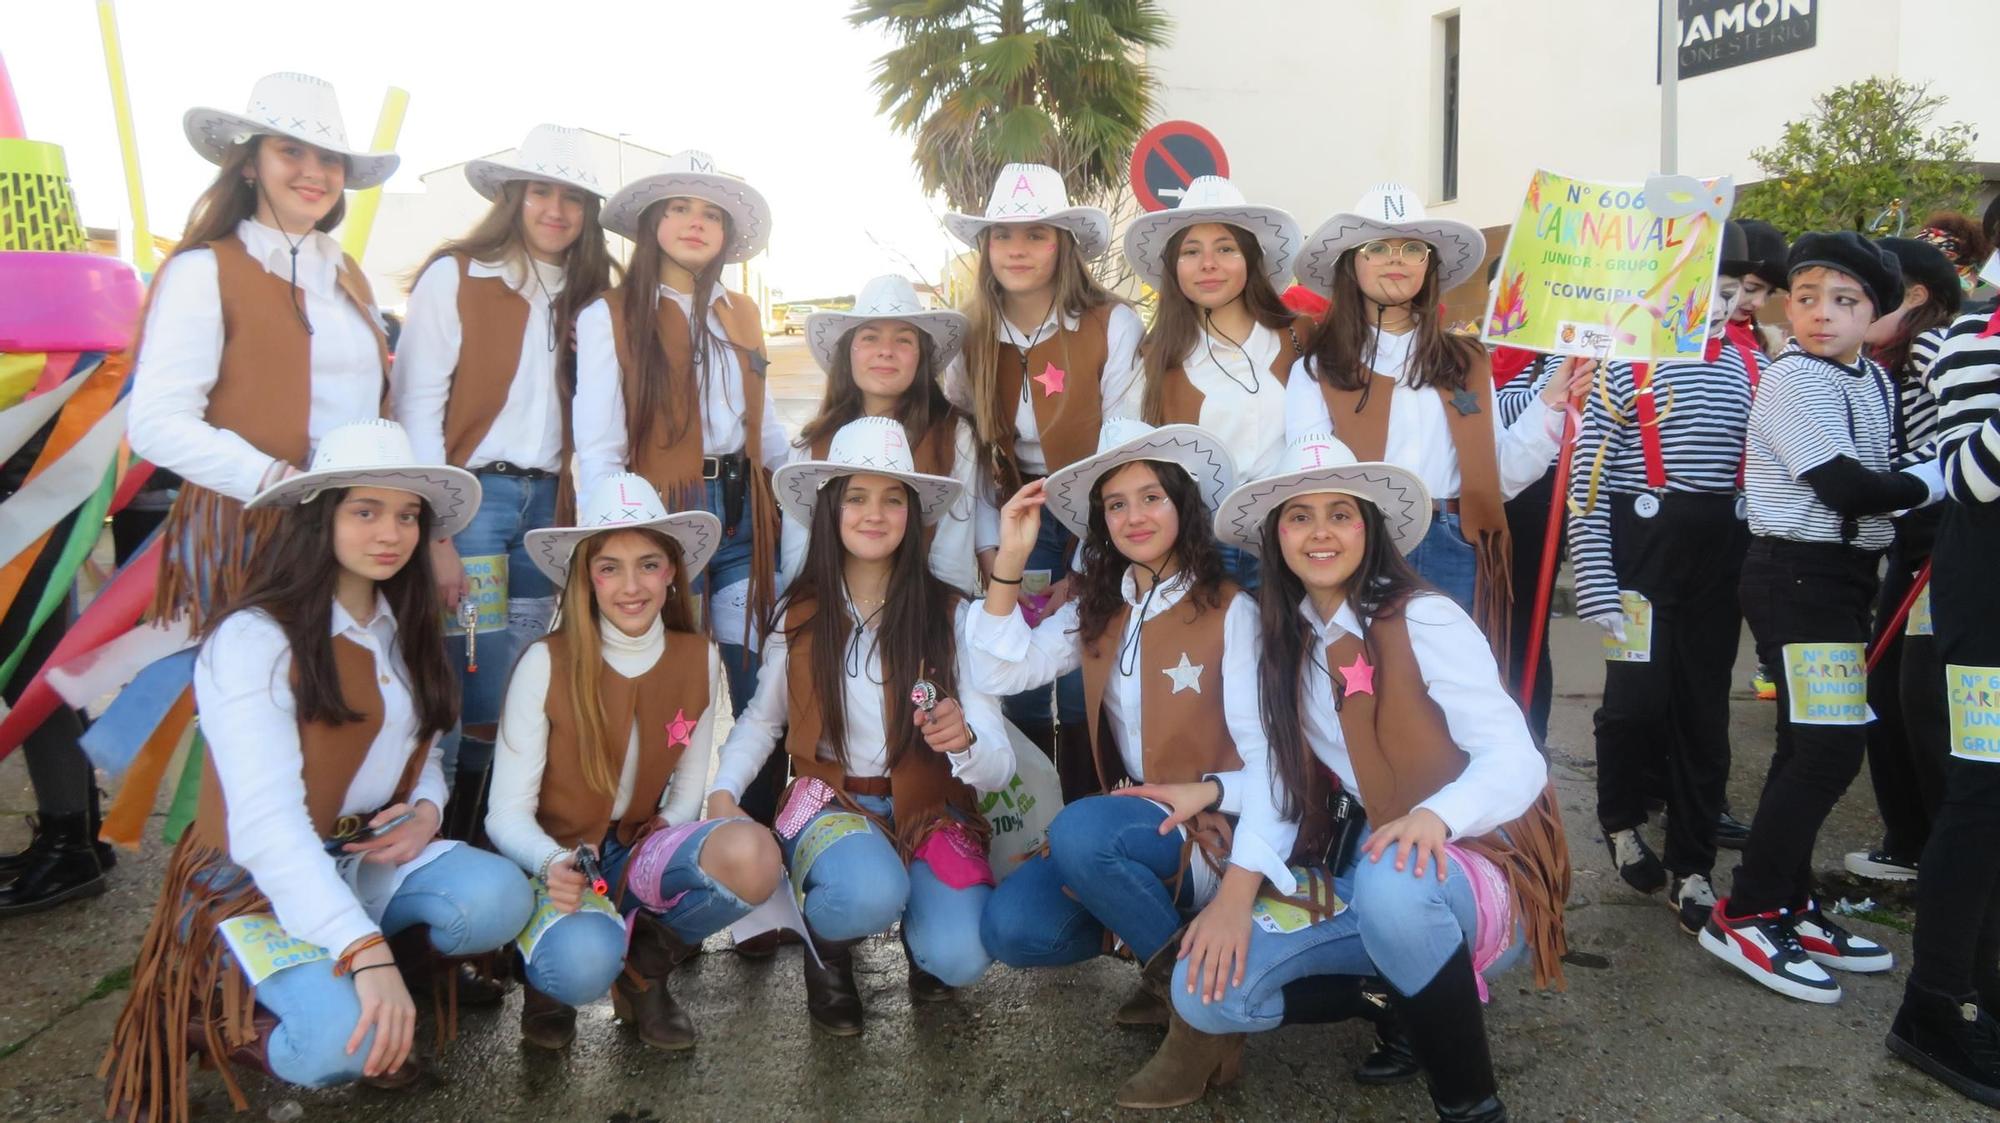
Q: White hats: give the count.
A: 12